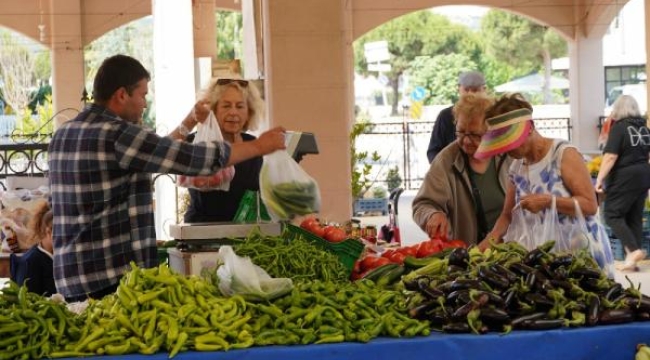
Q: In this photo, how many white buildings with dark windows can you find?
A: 1